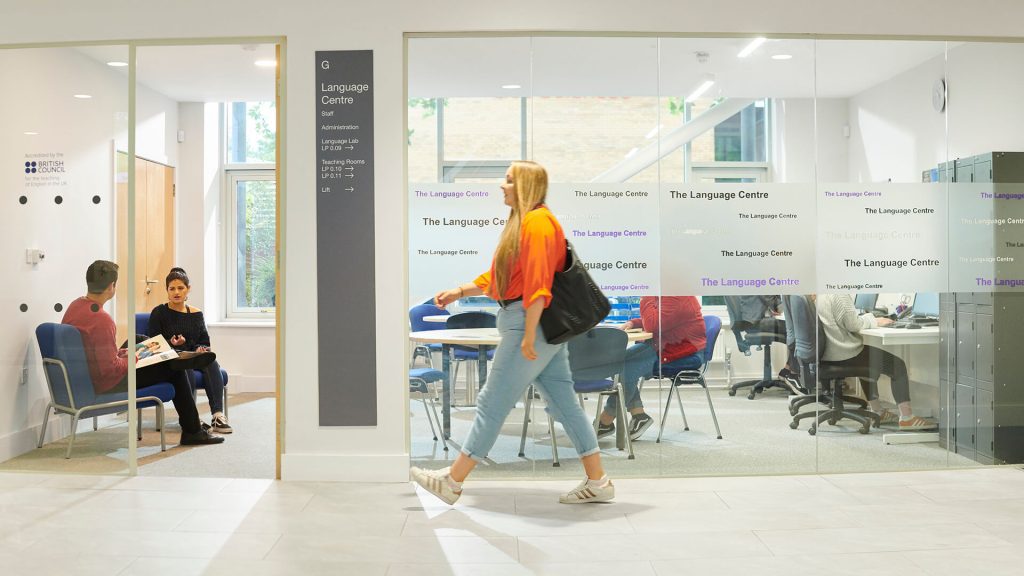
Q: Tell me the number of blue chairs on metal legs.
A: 7